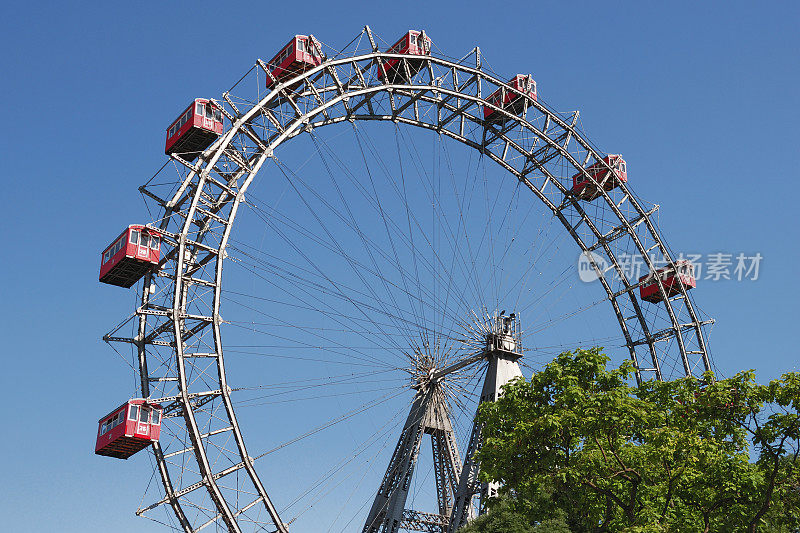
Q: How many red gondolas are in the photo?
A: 8